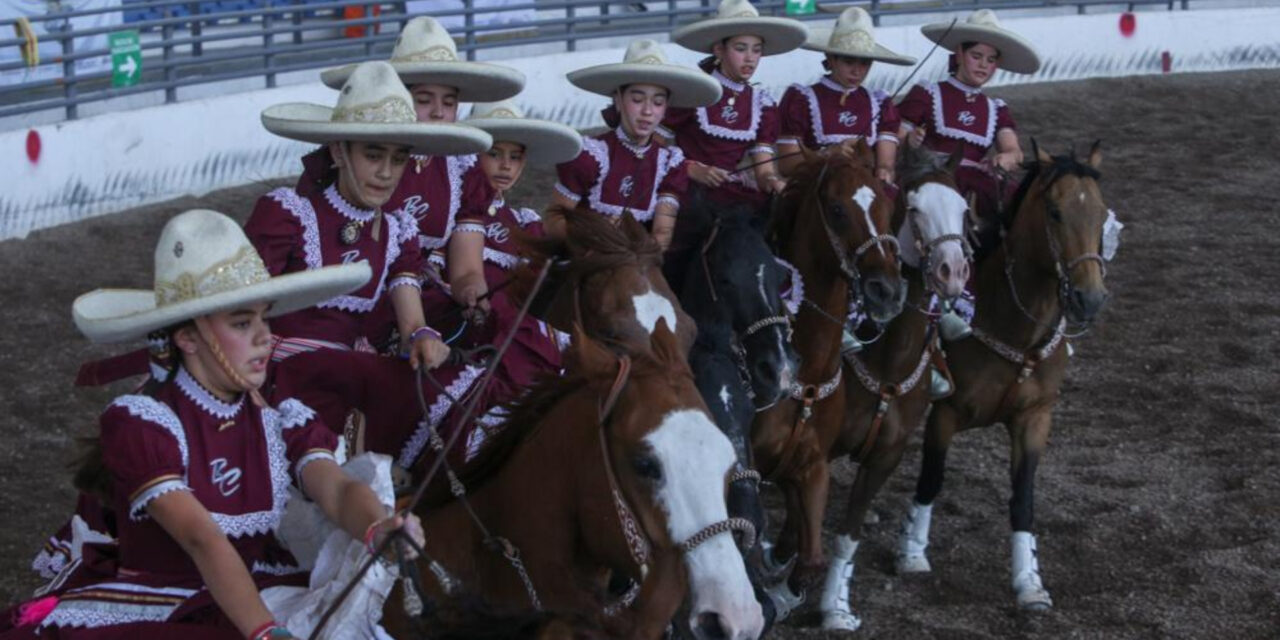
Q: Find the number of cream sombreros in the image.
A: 8